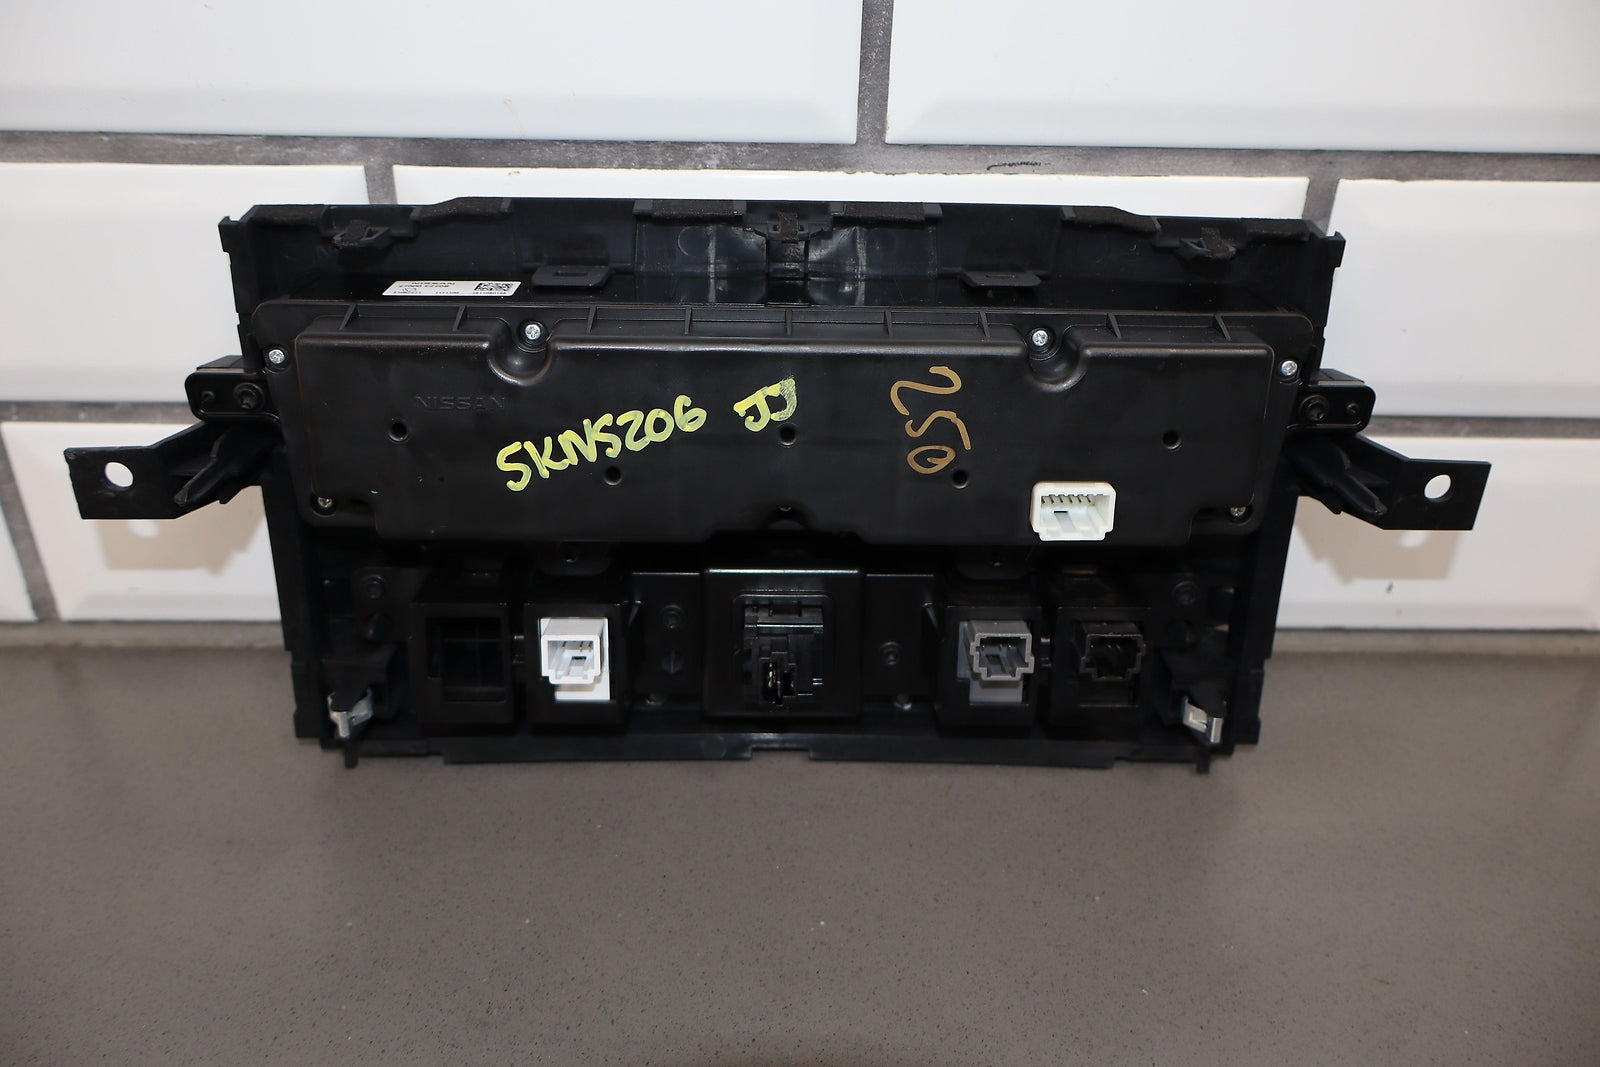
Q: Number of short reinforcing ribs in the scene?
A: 9